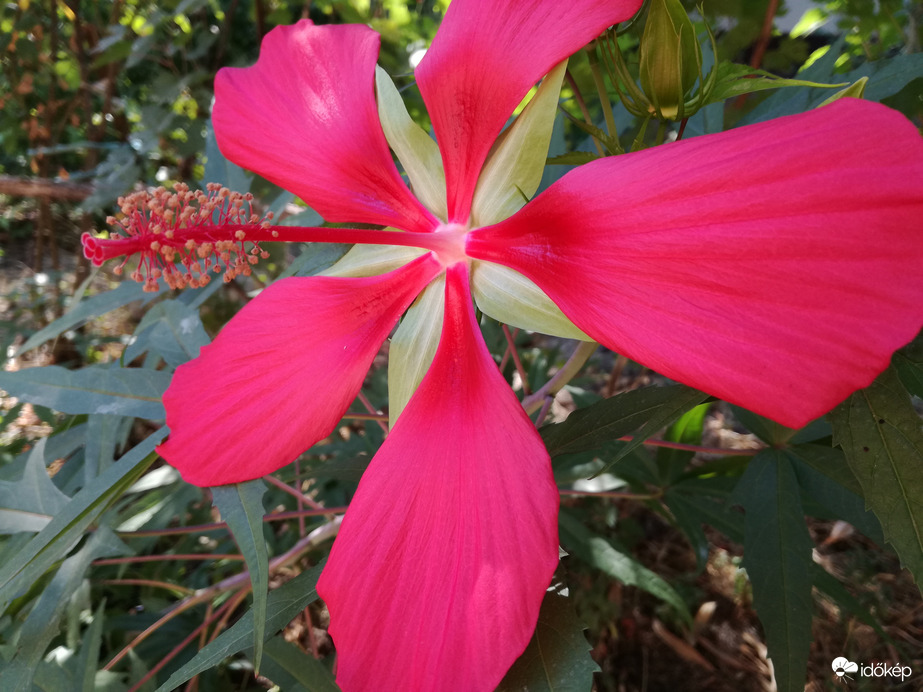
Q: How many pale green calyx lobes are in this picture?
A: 5